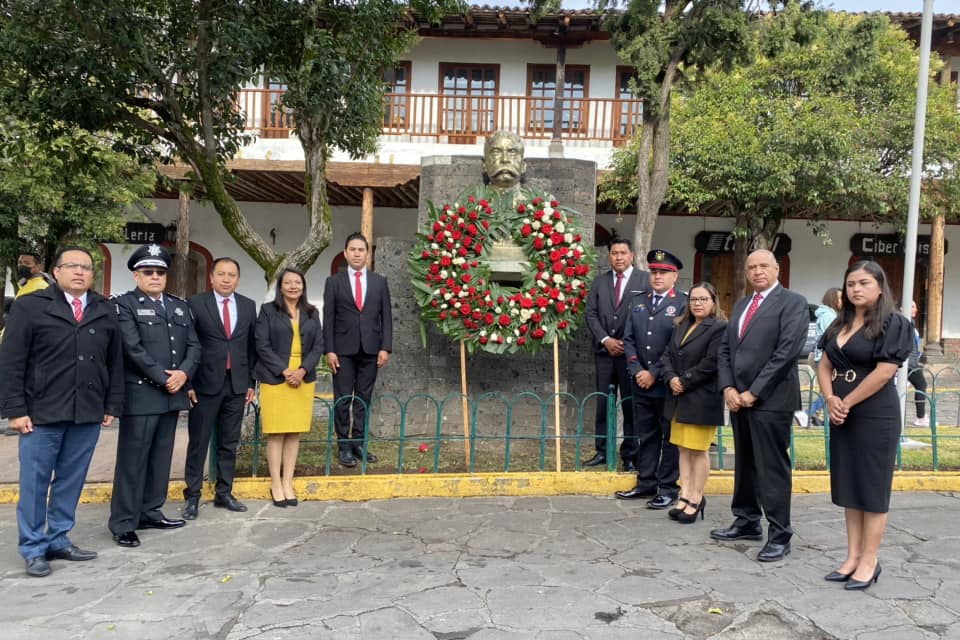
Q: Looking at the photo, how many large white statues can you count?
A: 0